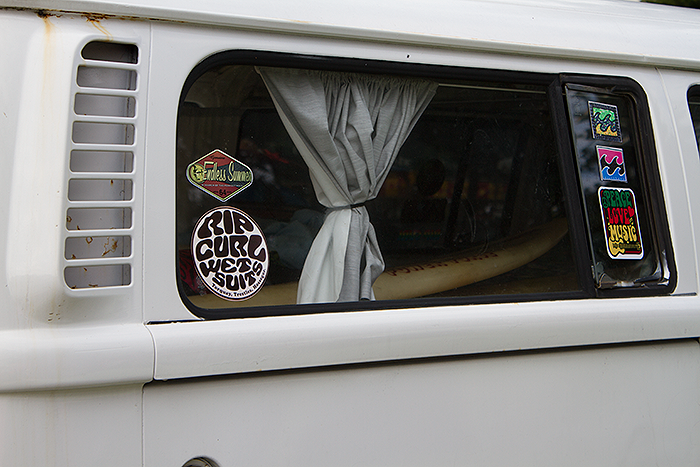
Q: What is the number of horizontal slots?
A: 9